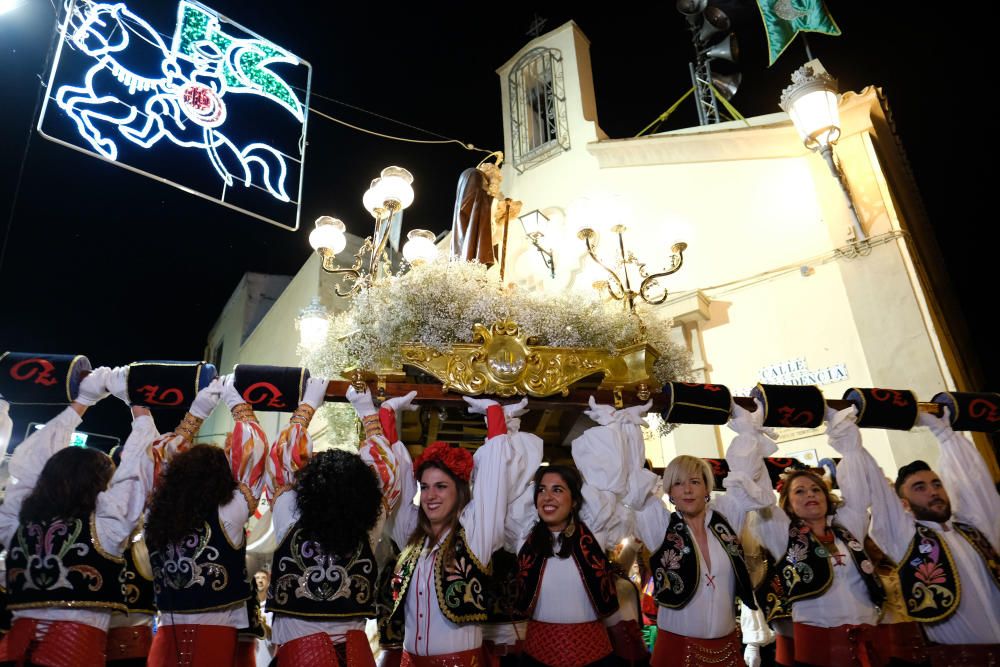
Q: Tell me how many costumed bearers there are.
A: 8